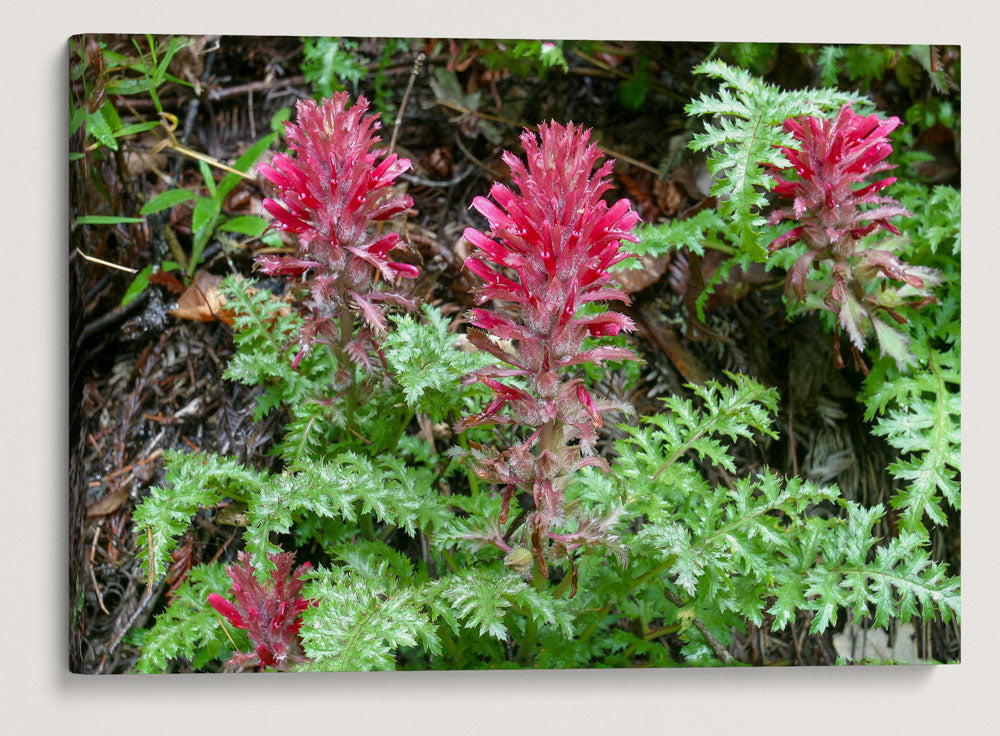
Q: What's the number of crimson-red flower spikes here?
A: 4